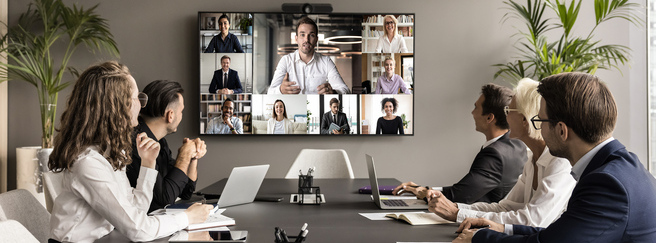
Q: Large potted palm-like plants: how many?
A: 2